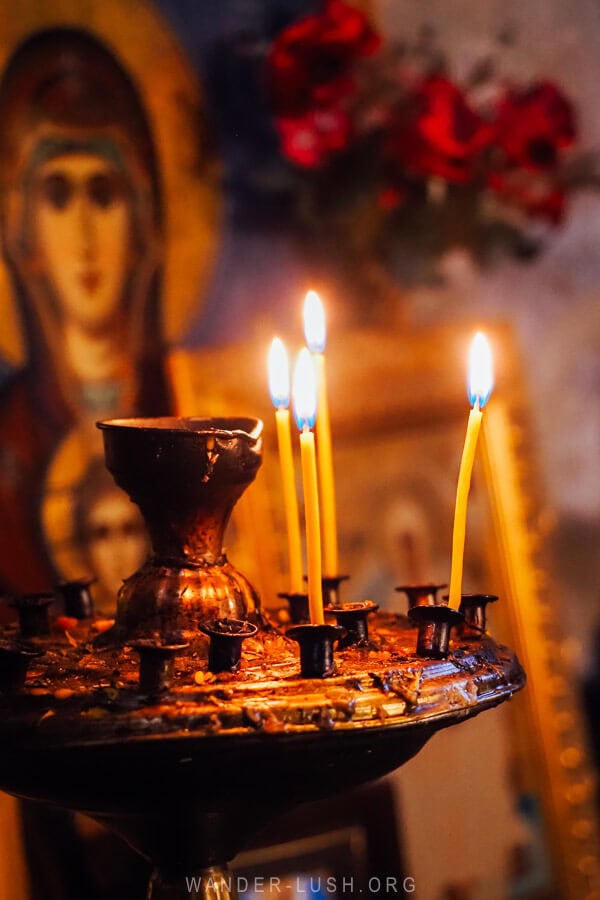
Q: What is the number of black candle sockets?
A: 12